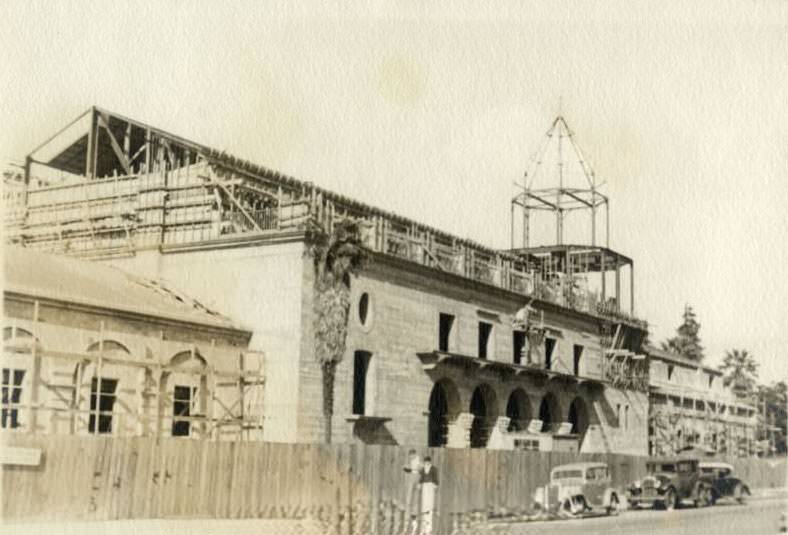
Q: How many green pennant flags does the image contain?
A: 0